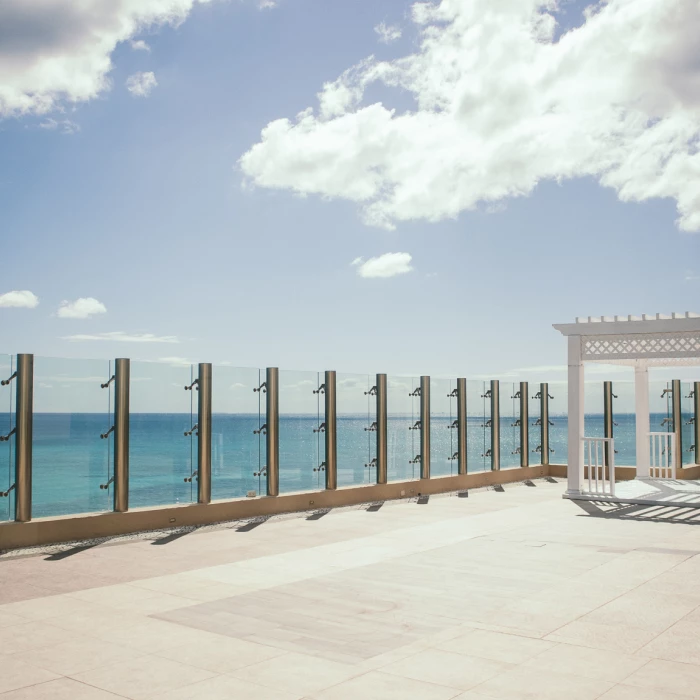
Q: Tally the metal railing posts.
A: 14